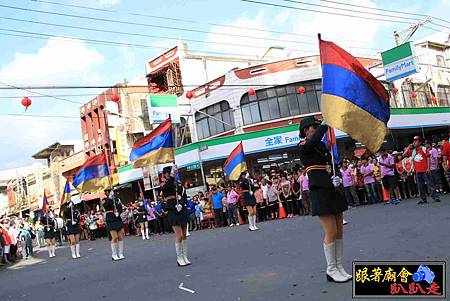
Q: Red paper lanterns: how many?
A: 8